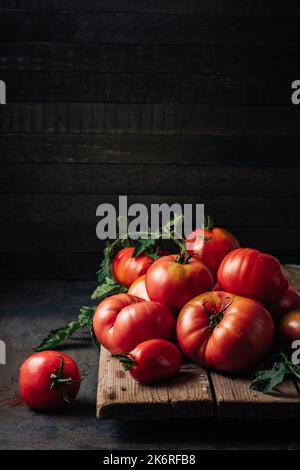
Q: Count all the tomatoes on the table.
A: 11